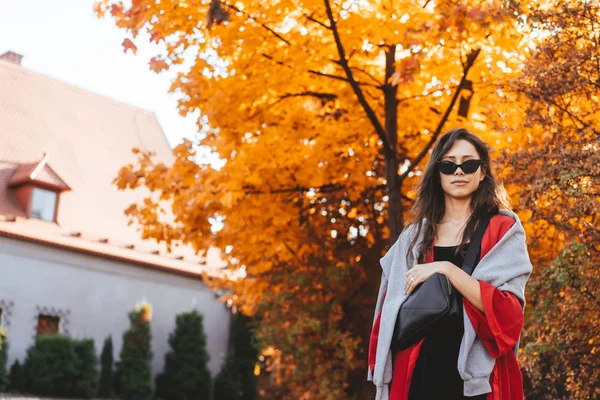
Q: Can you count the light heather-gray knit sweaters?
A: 1